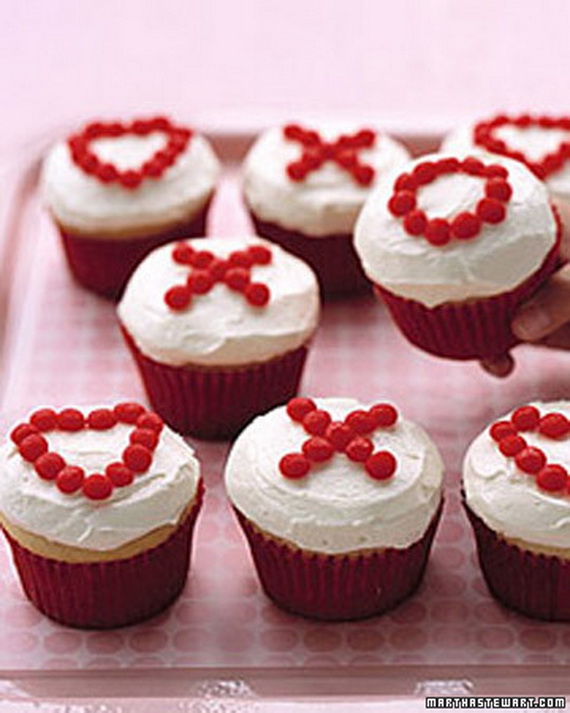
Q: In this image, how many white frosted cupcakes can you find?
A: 8